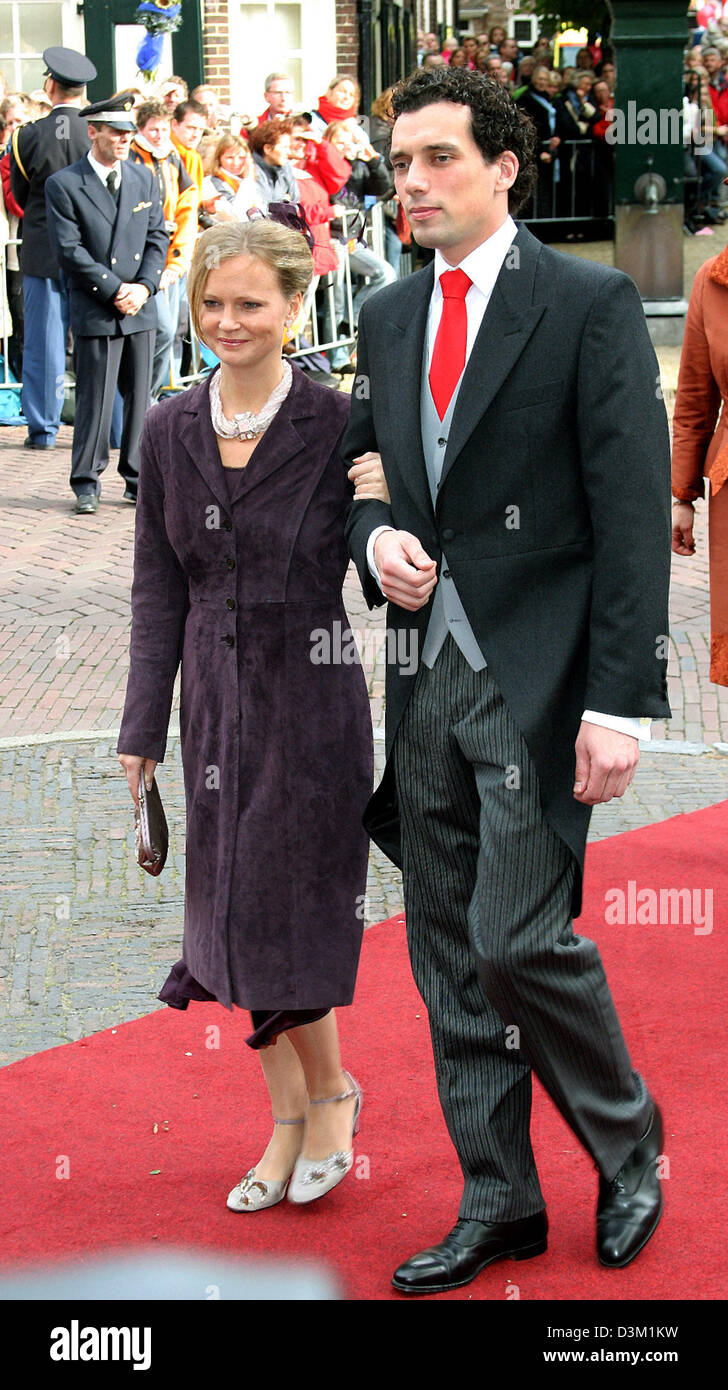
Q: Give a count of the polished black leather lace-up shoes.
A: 2